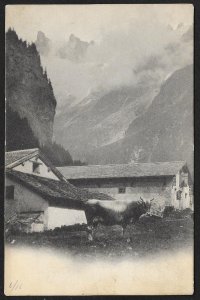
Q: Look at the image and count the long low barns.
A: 1